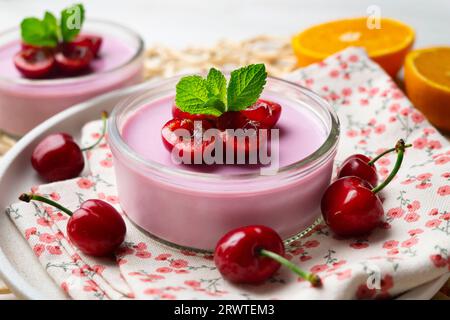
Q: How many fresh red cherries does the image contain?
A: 5